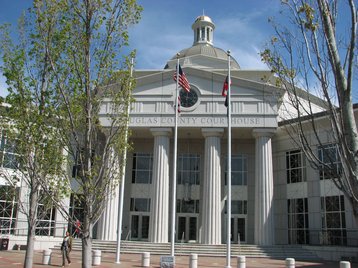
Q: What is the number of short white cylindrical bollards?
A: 7